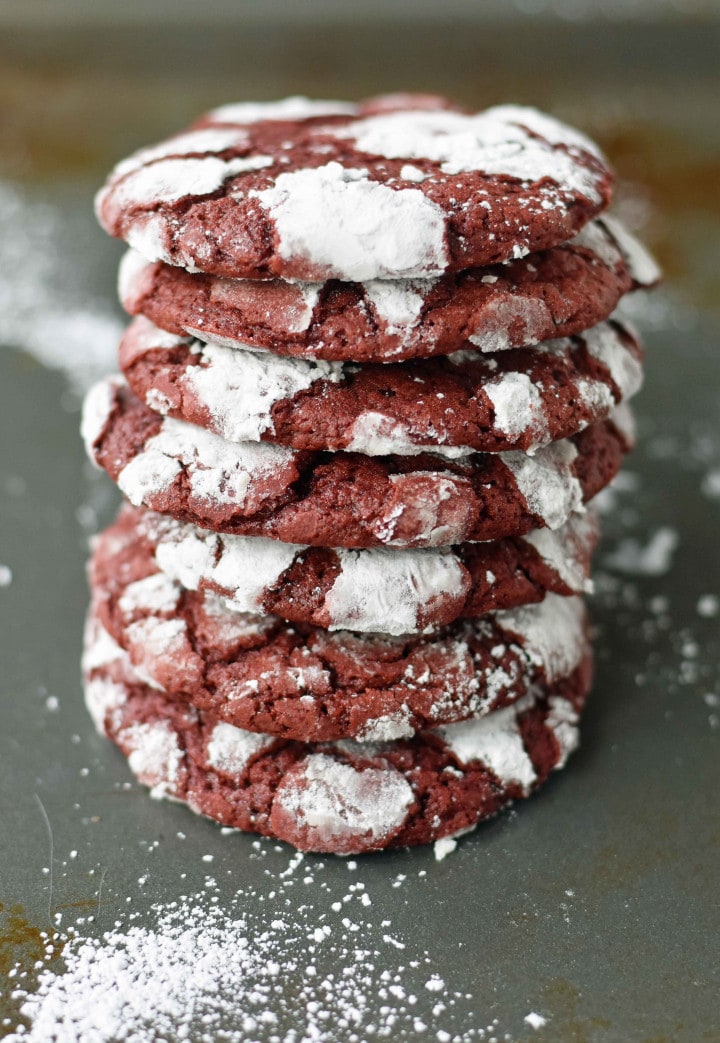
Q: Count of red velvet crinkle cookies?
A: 7